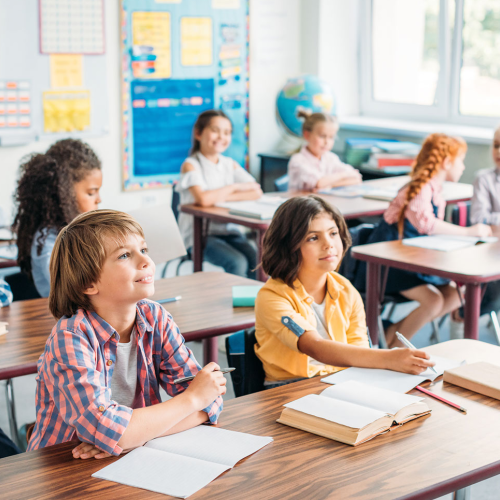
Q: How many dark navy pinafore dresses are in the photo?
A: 1